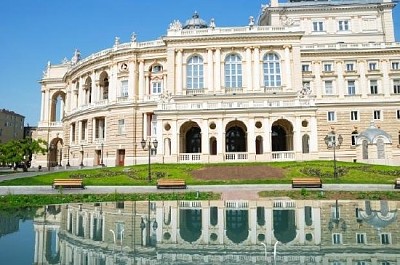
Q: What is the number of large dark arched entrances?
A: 3